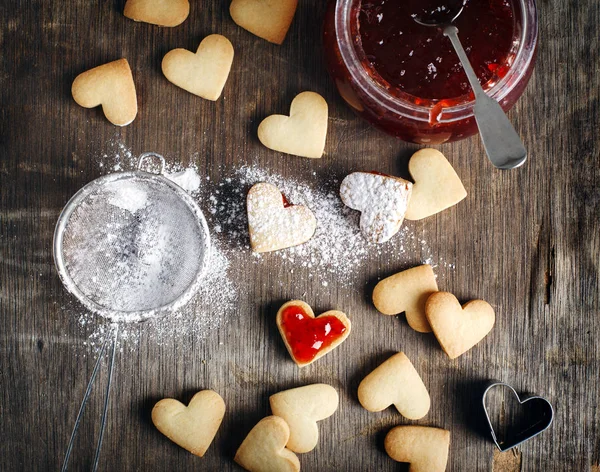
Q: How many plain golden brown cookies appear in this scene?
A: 13